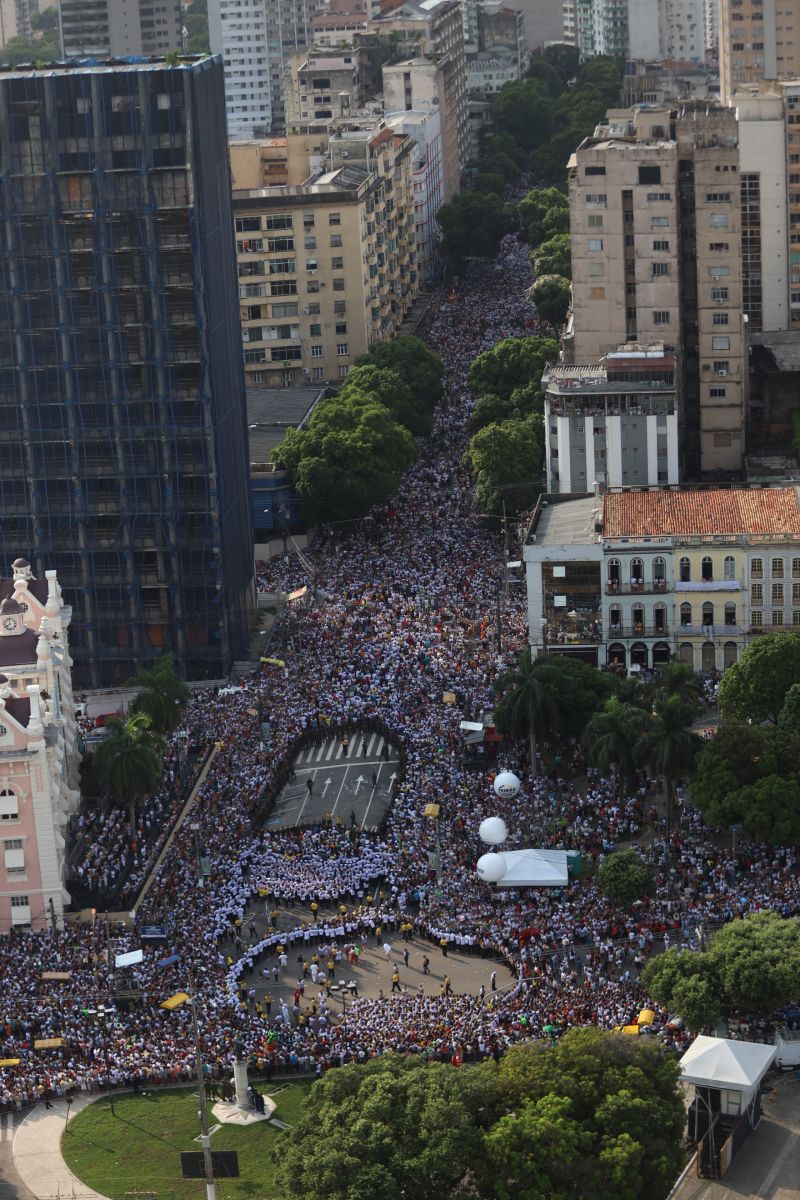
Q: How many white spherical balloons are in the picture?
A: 3